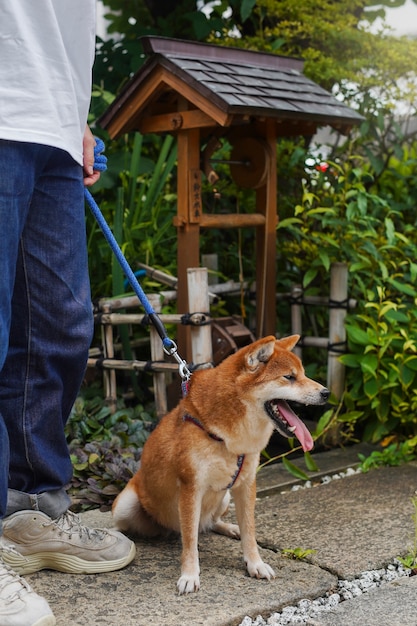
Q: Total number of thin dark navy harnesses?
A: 1